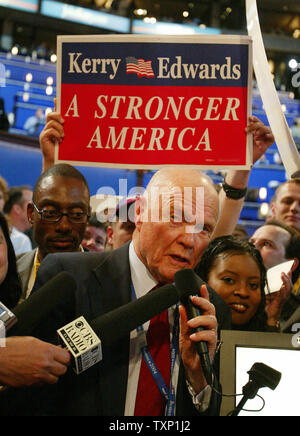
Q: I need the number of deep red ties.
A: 1